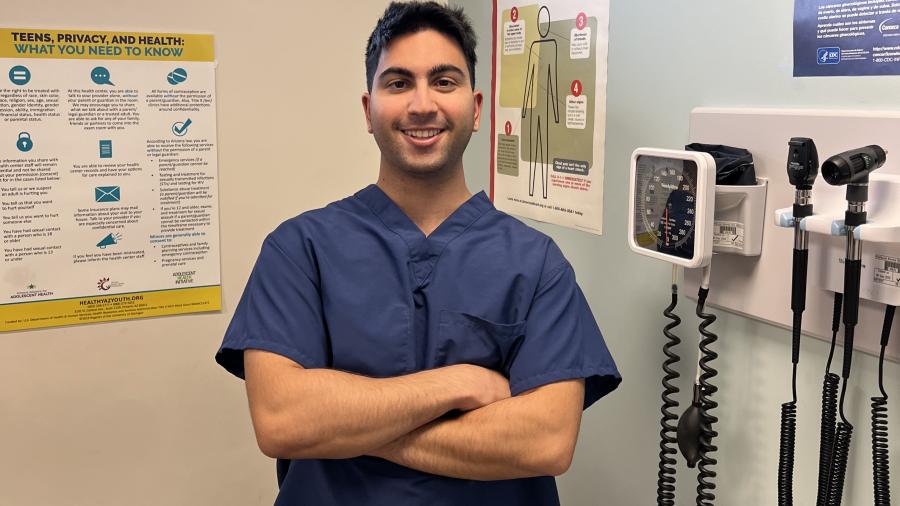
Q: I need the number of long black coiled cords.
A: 6